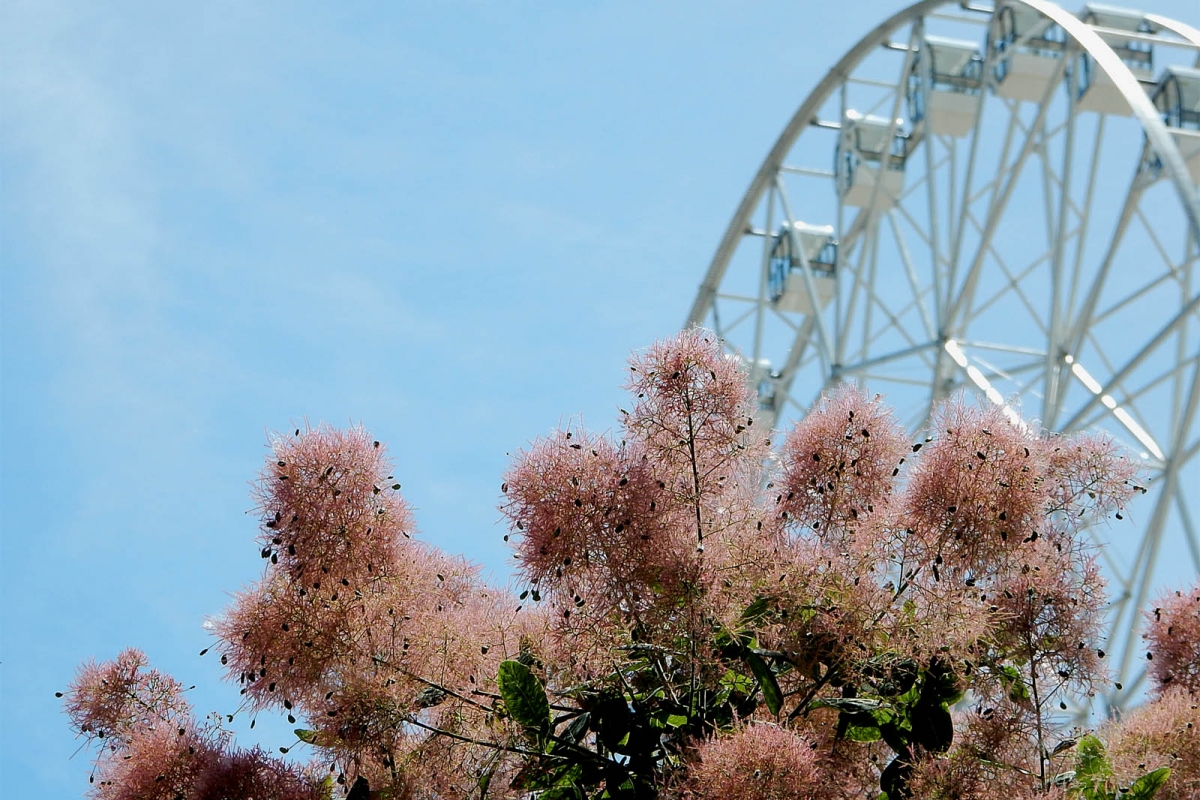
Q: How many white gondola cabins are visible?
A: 7